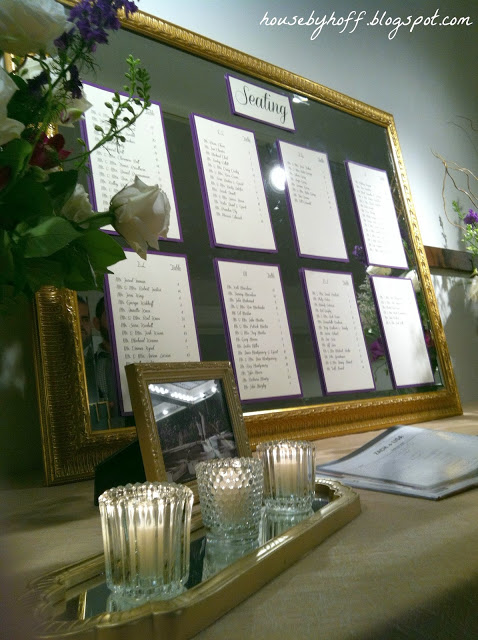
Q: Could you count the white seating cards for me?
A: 8